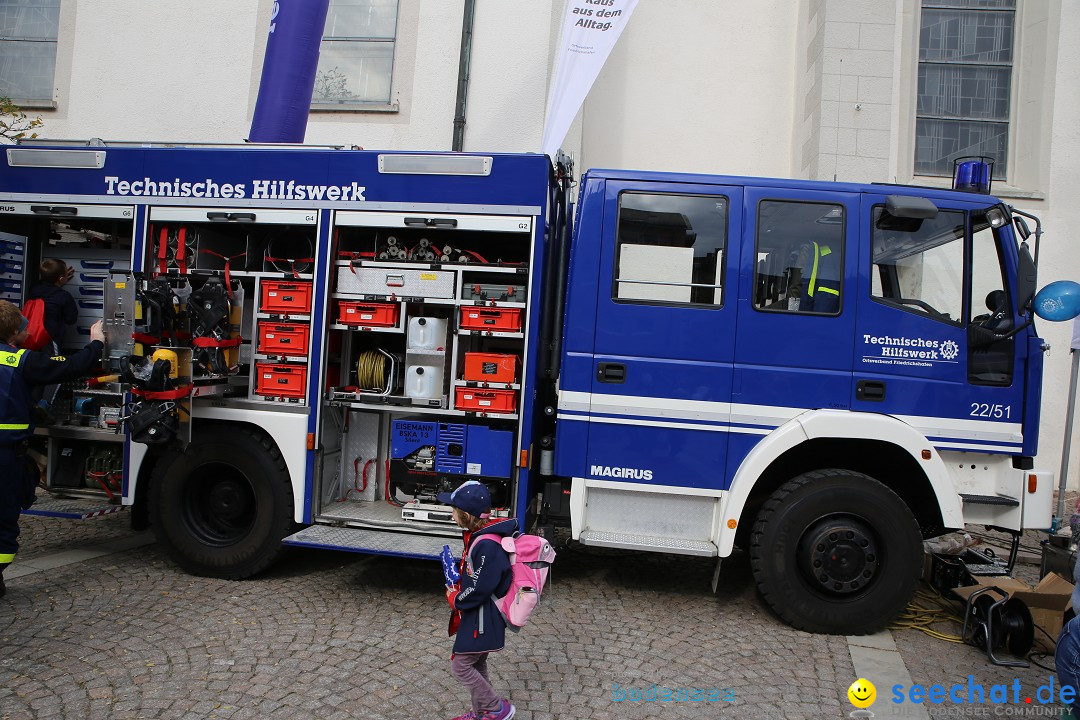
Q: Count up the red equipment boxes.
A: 7